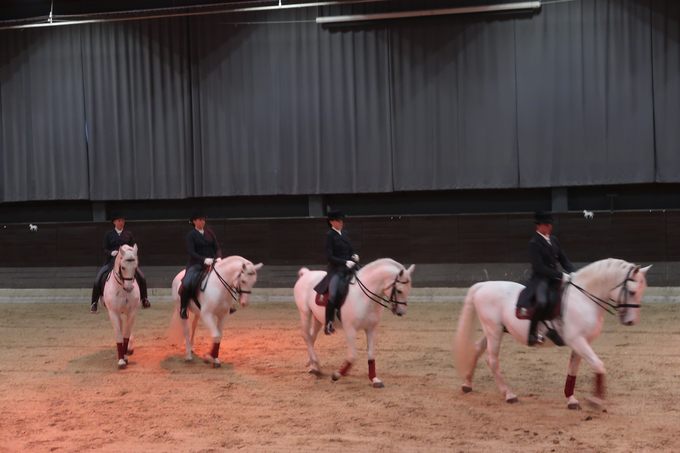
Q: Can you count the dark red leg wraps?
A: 7